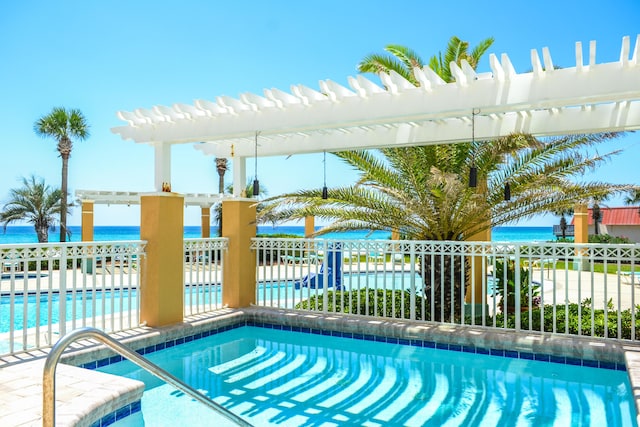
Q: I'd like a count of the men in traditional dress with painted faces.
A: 0